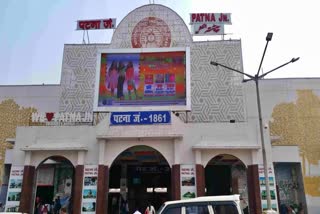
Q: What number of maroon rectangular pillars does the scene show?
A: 6